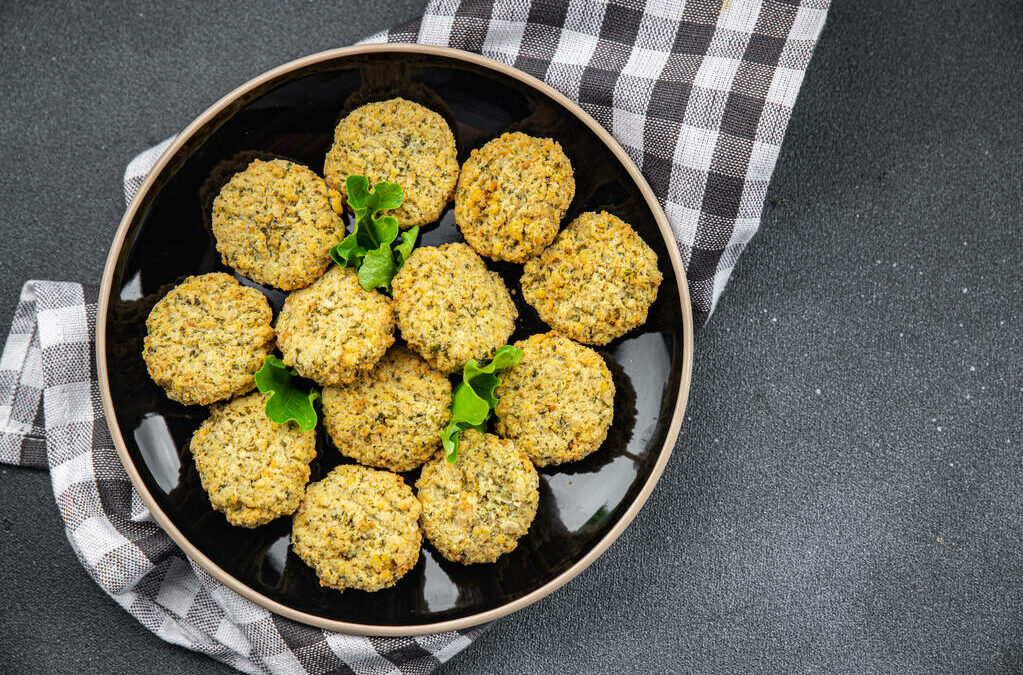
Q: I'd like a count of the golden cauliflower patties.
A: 12